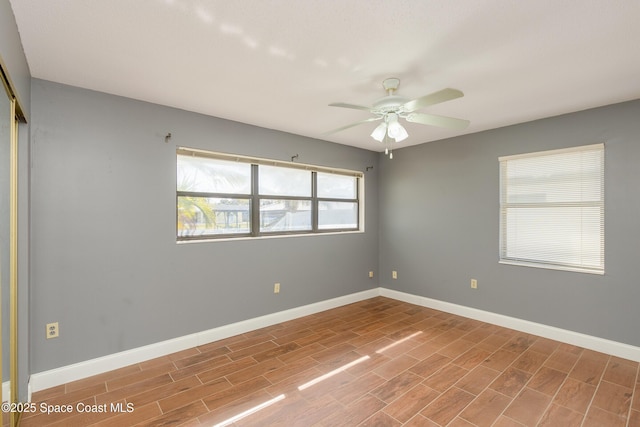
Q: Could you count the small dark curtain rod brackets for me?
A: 3